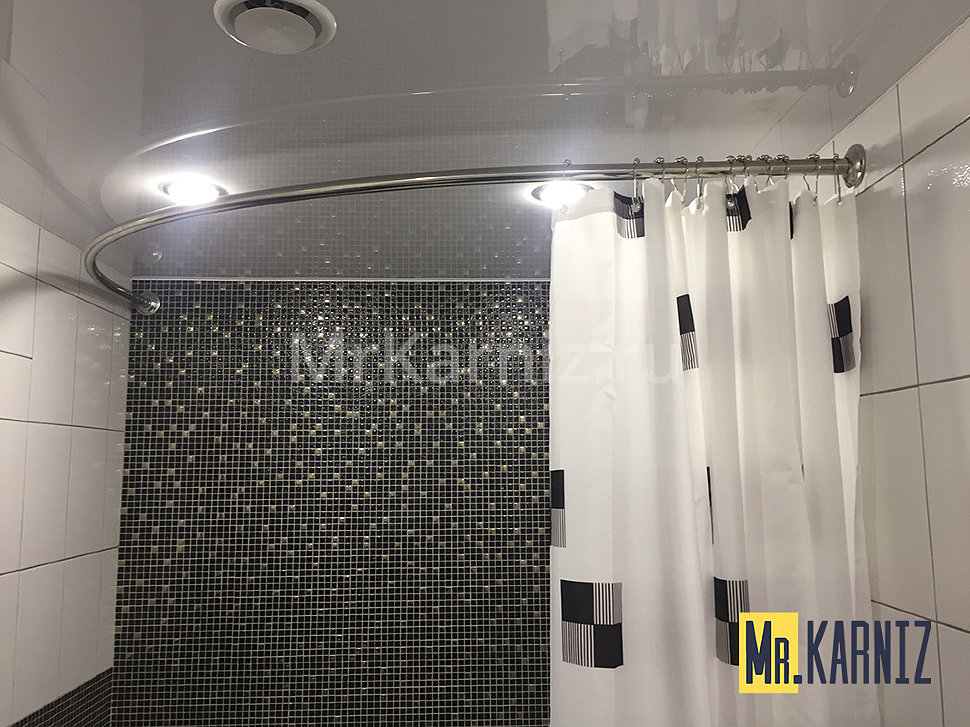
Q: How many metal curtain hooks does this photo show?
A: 12